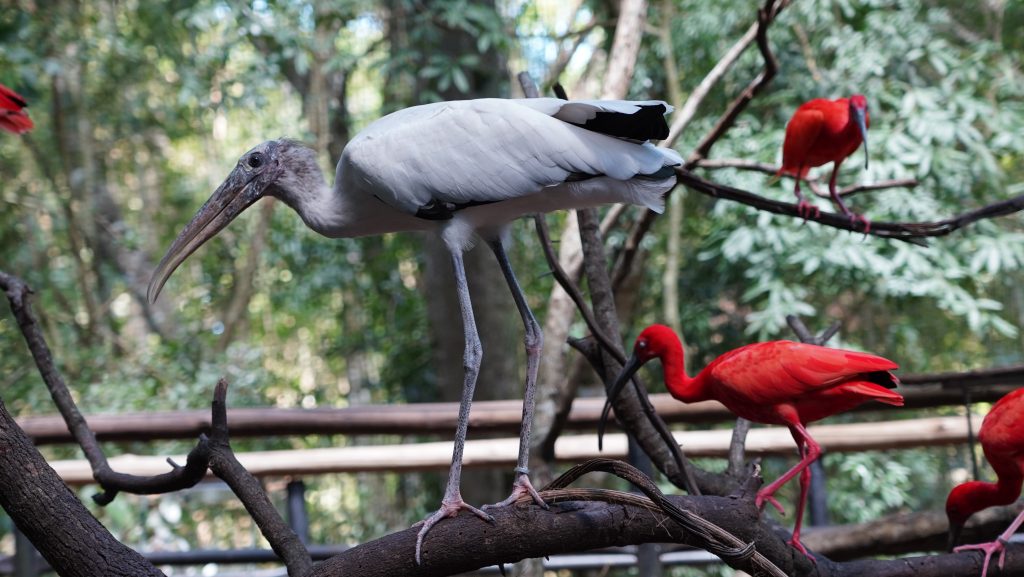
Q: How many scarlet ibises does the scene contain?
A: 4